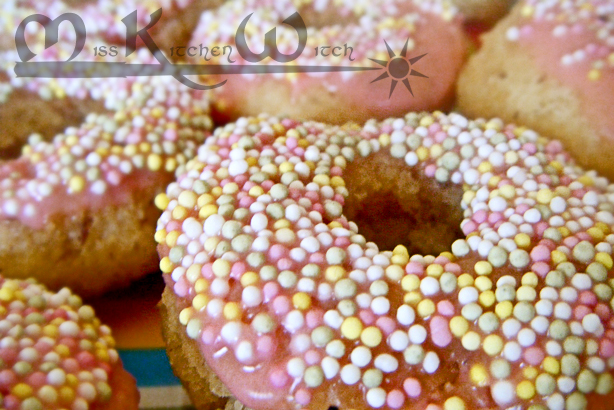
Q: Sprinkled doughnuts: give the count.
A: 6